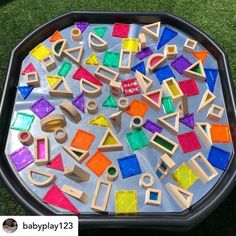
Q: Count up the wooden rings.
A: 8